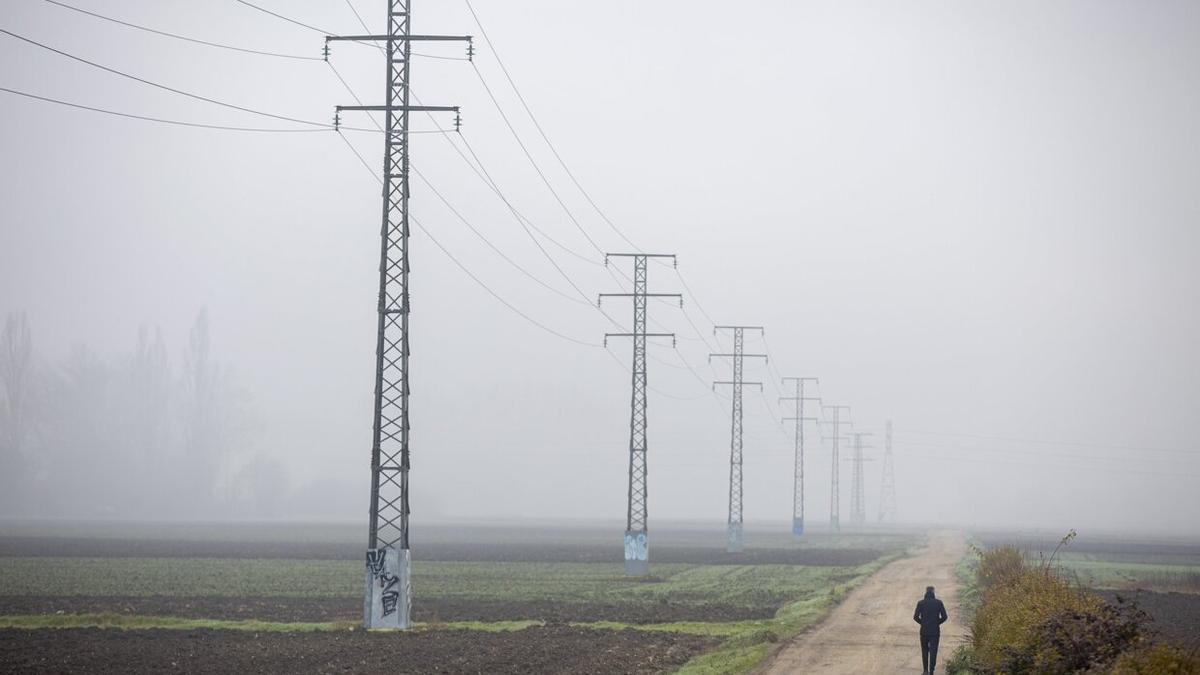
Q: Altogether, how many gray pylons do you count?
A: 7